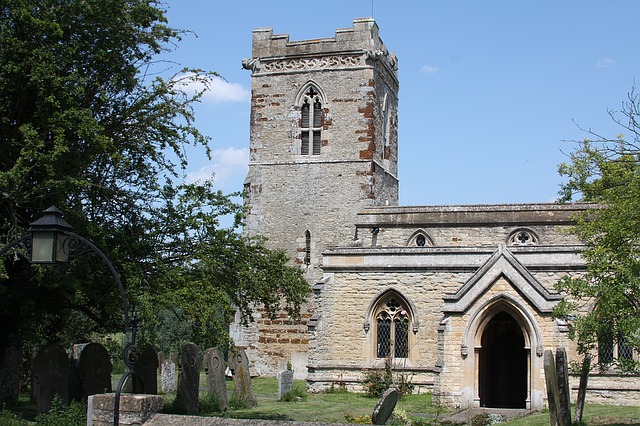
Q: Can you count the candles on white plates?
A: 0